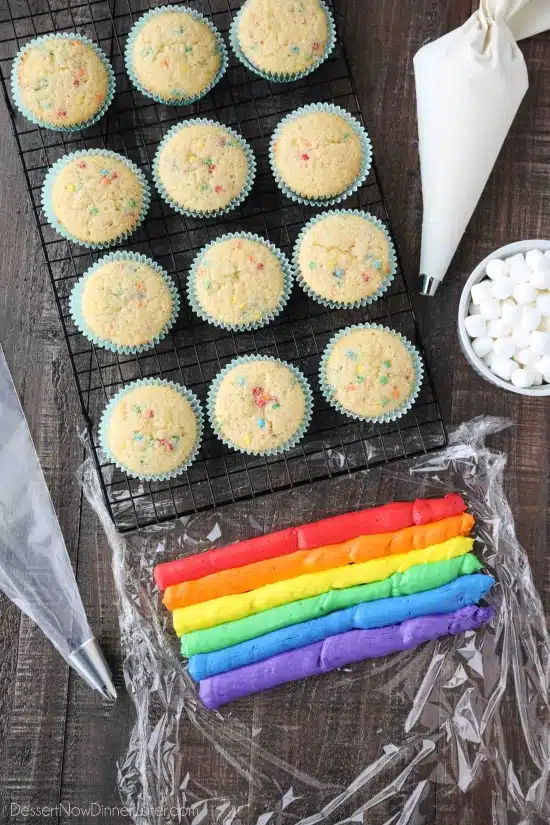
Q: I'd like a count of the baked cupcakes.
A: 12